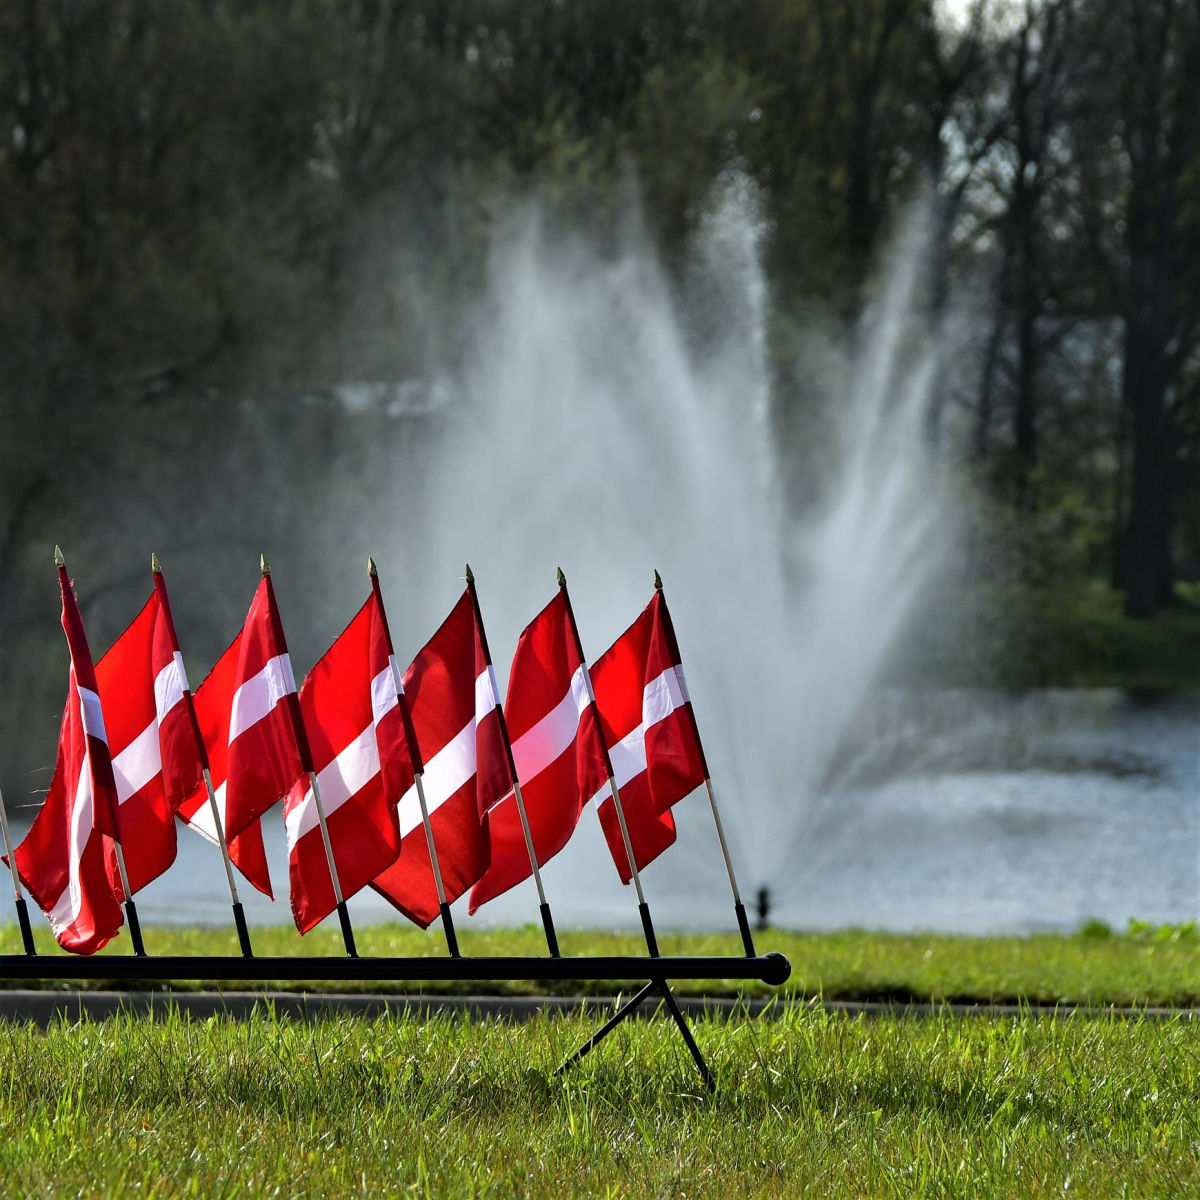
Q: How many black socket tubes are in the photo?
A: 8